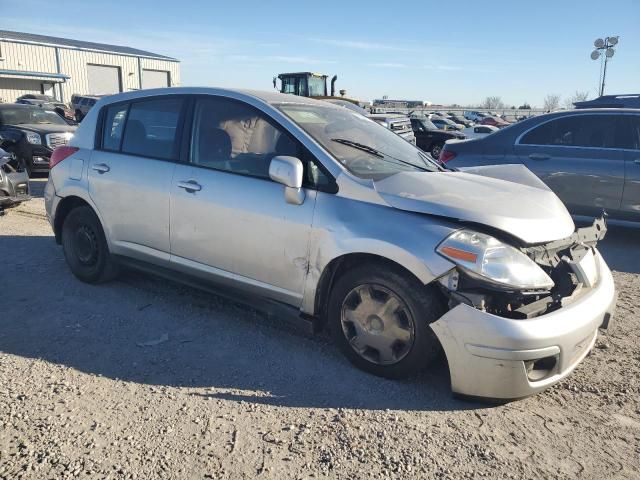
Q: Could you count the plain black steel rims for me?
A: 1